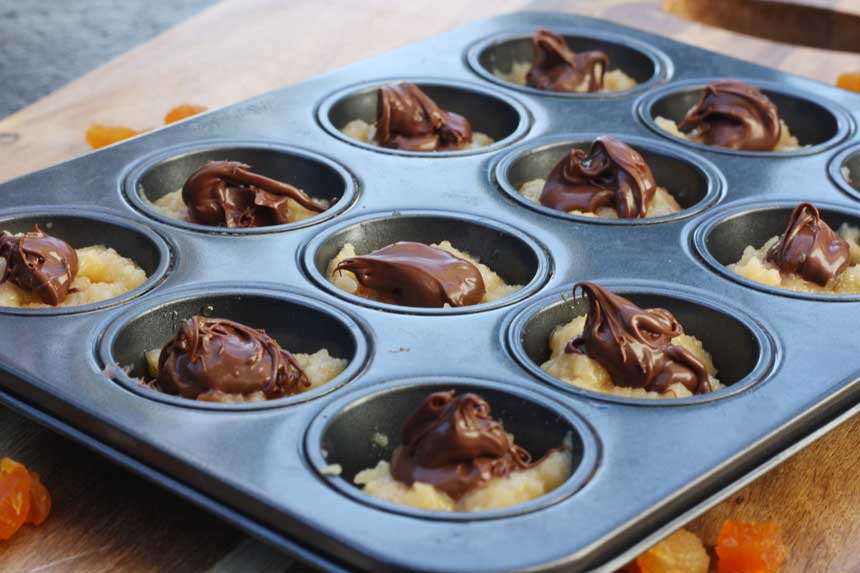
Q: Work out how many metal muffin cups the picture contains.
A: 12